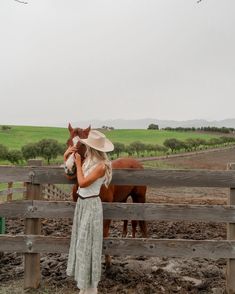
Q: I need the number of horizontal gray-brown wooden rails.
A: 3